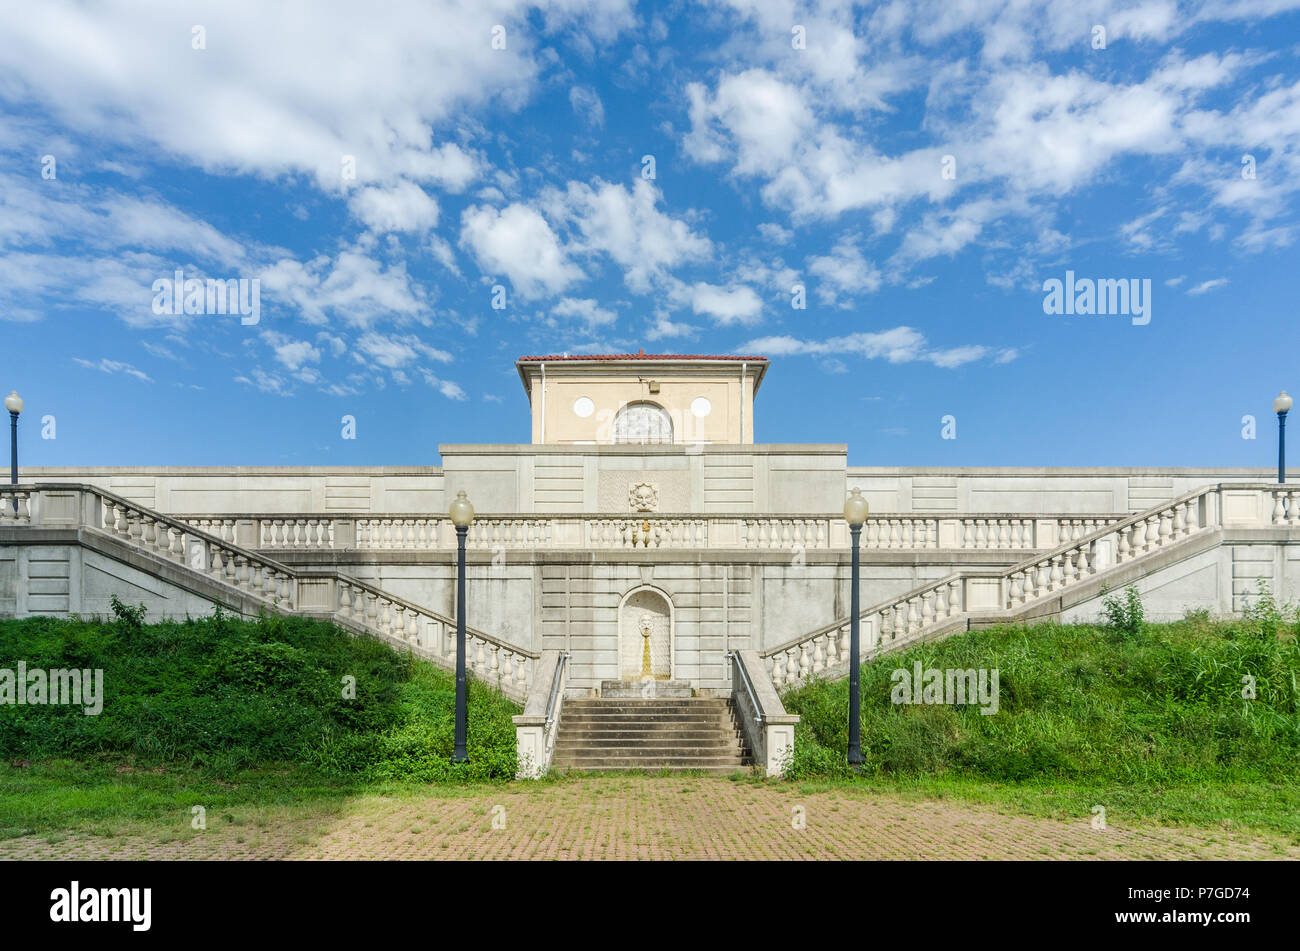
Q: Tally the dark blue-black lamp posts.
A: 4